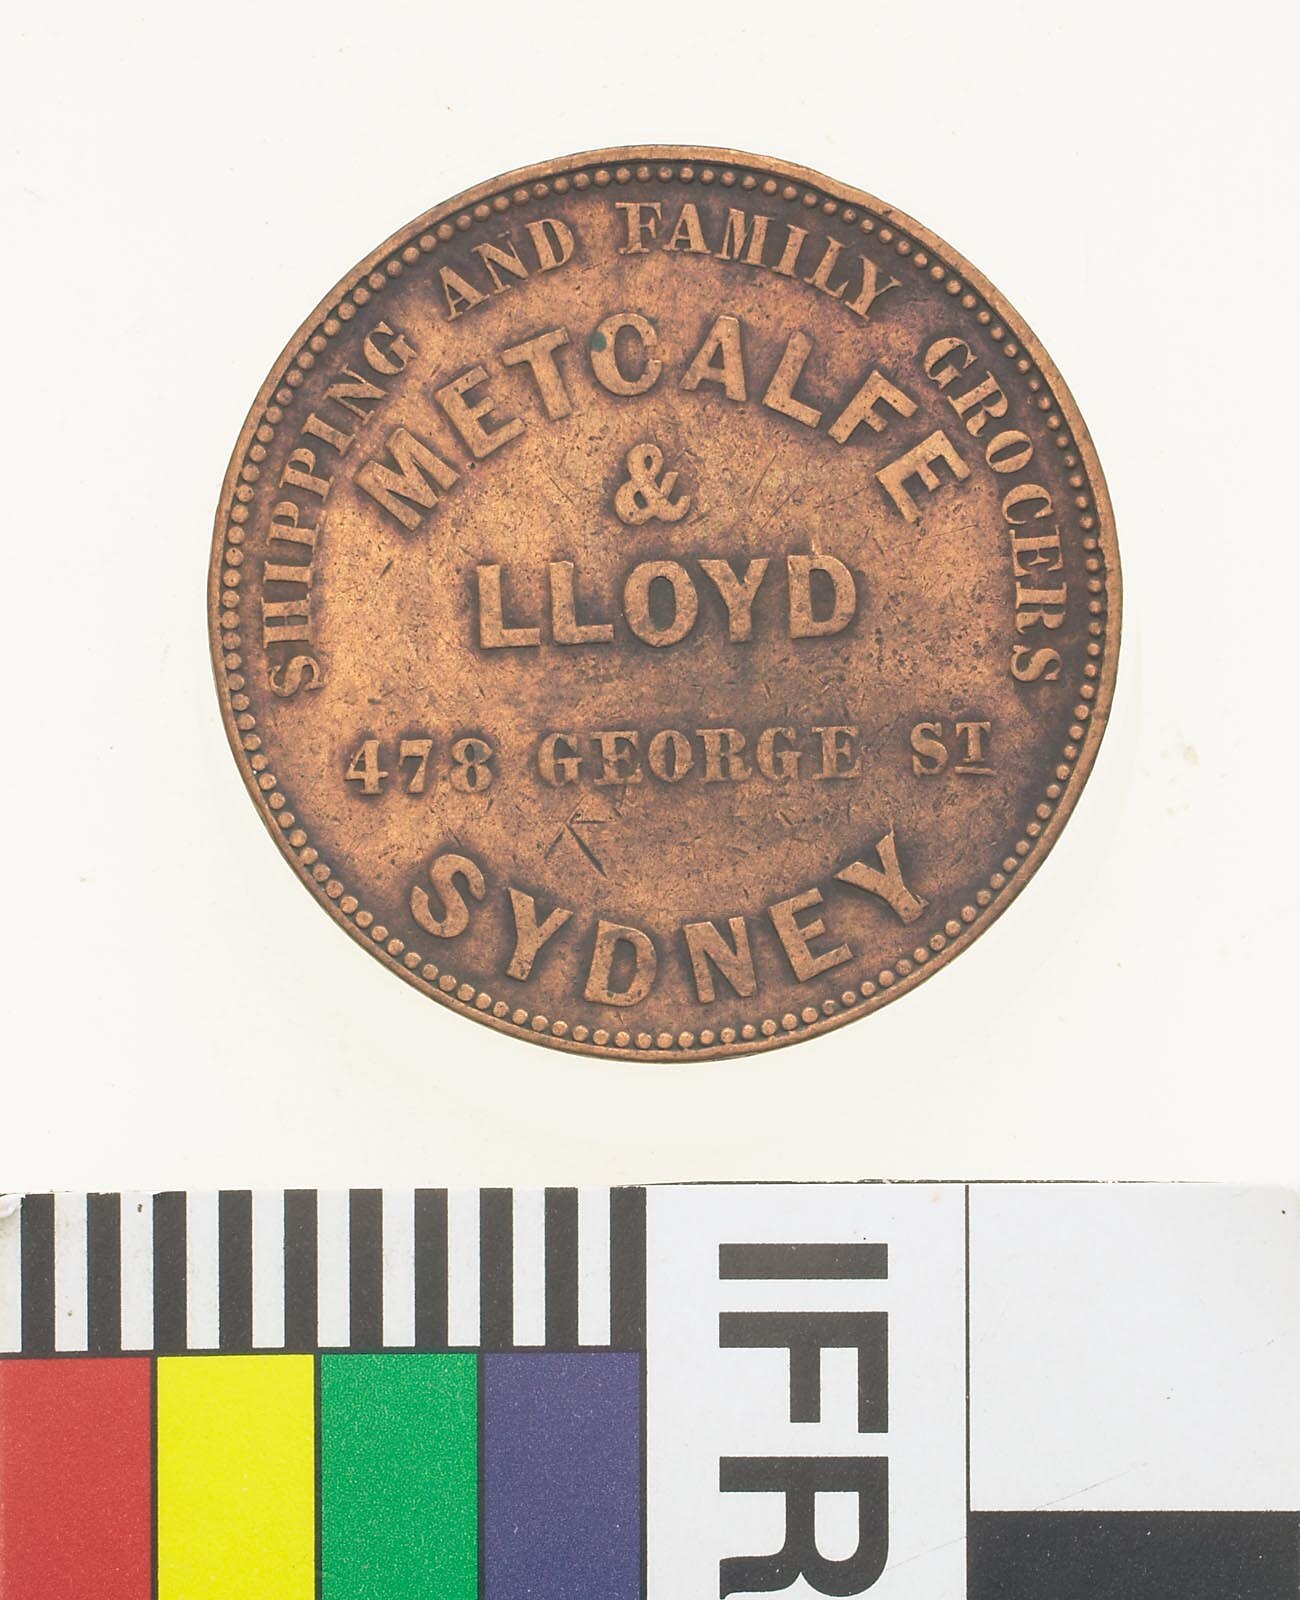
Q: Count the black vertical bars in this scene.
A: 10